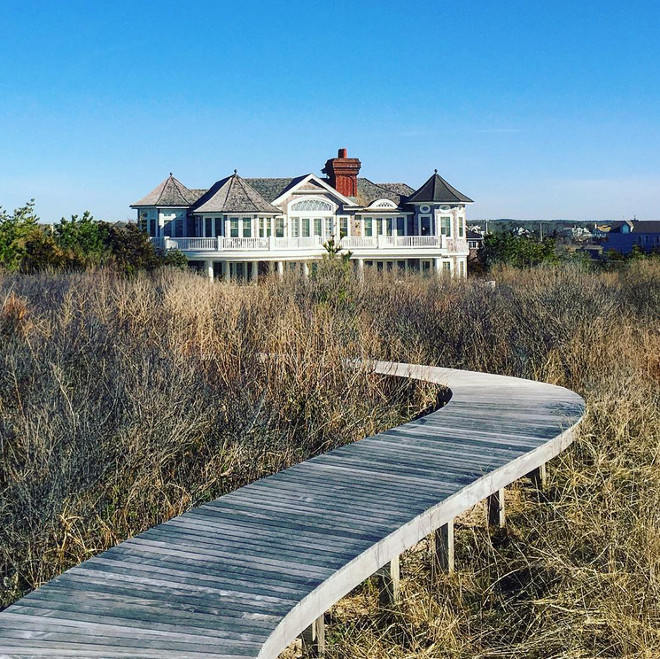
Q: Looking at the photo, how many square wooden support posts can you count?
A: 5